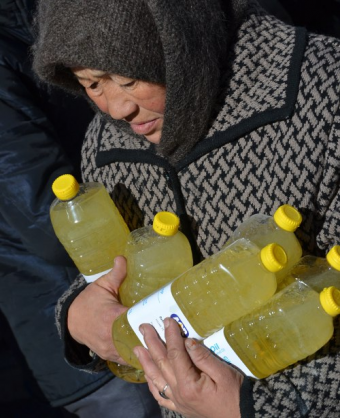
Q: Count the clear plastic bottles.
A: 6